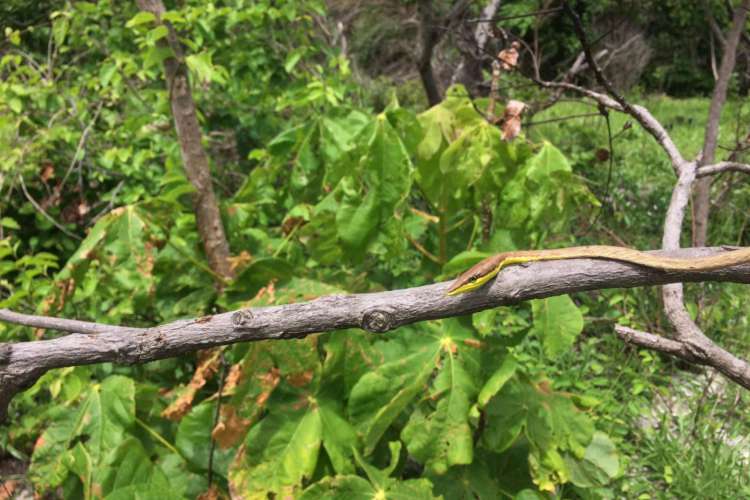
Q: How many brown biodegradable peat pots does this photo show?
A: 0